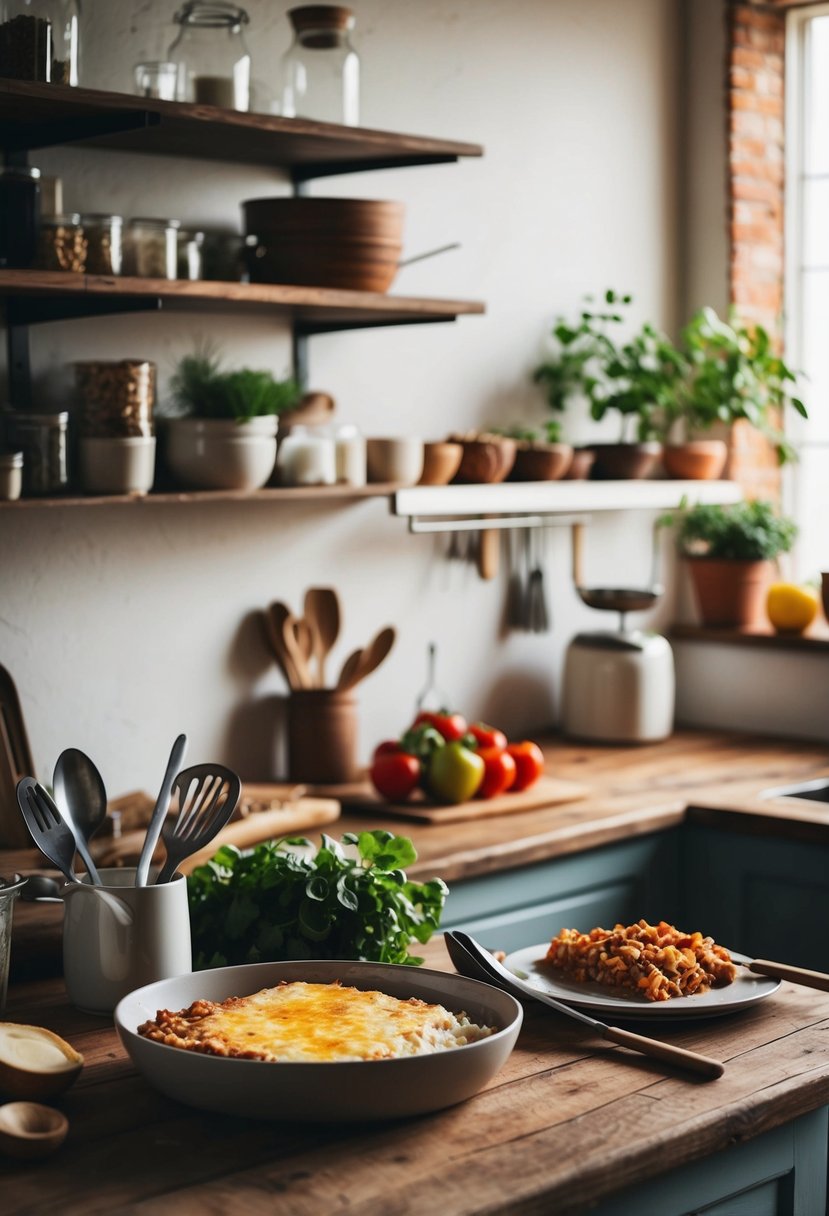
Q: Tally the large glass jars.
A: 3